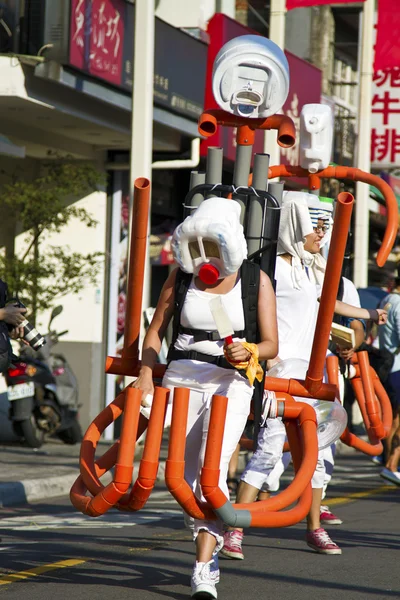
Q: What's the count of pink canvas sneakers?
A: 3